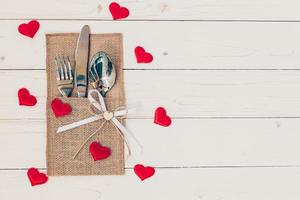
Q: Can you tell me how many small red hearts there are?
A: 9